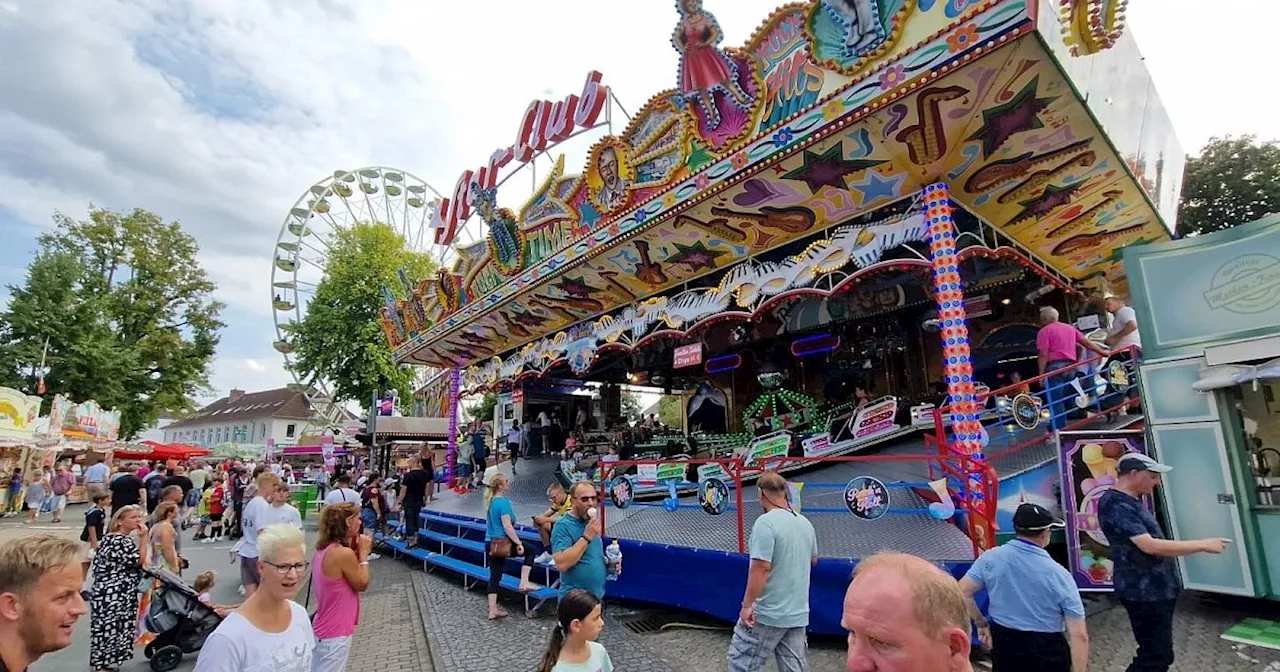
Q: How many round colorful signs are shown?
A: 5